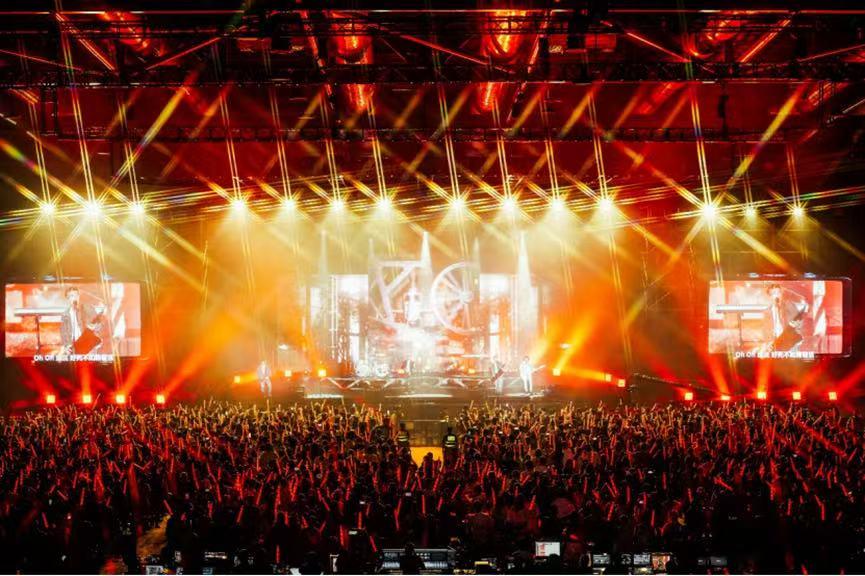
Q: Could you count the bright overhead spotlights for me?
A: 14